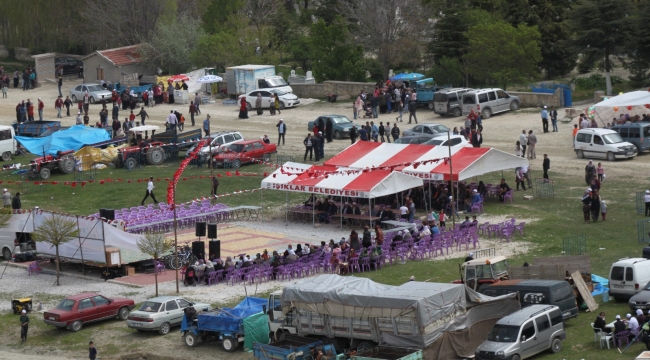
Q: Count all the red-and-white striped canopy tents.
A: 2